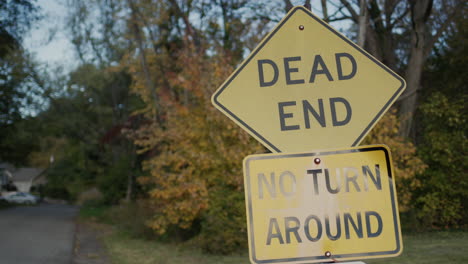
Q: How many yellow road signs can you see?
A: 2